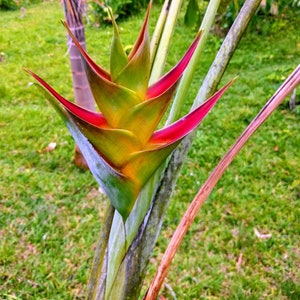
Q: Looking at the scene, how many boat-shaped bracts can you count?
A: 7